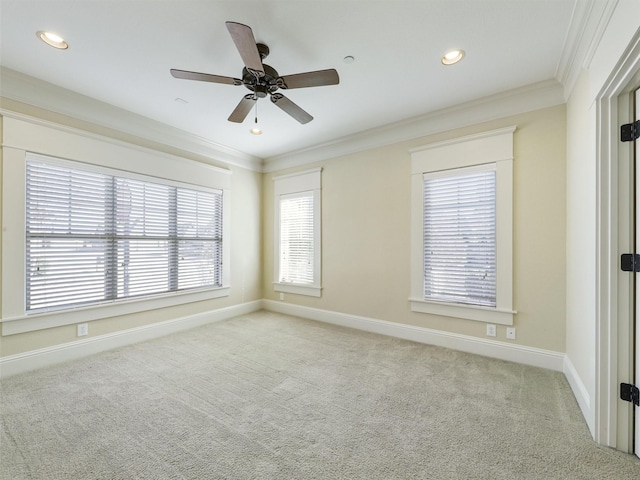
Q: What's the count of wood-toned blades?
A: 5